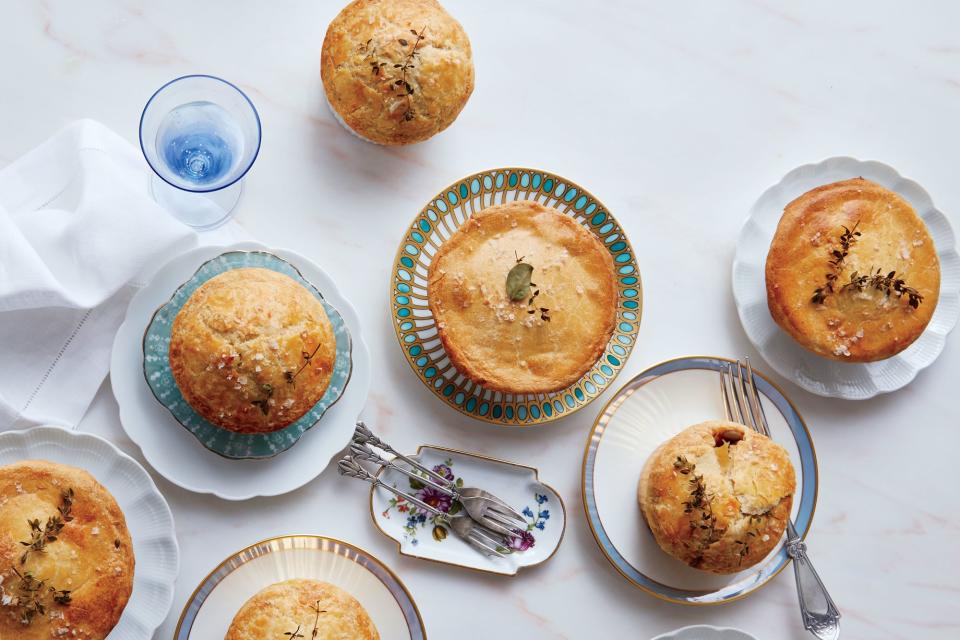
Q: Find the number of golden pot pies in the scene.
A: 7